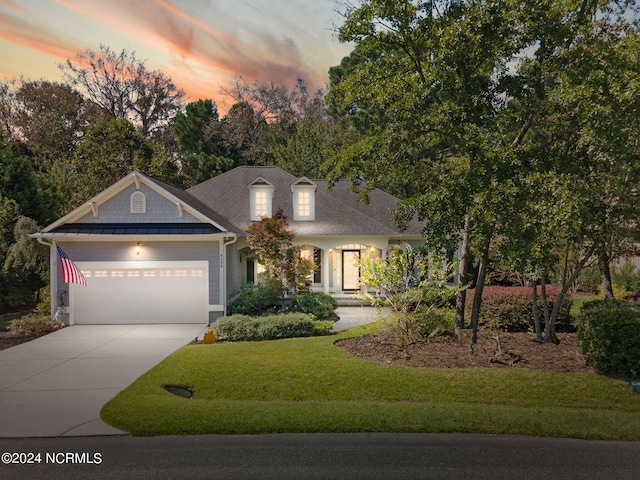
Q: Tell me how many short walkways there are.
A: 1